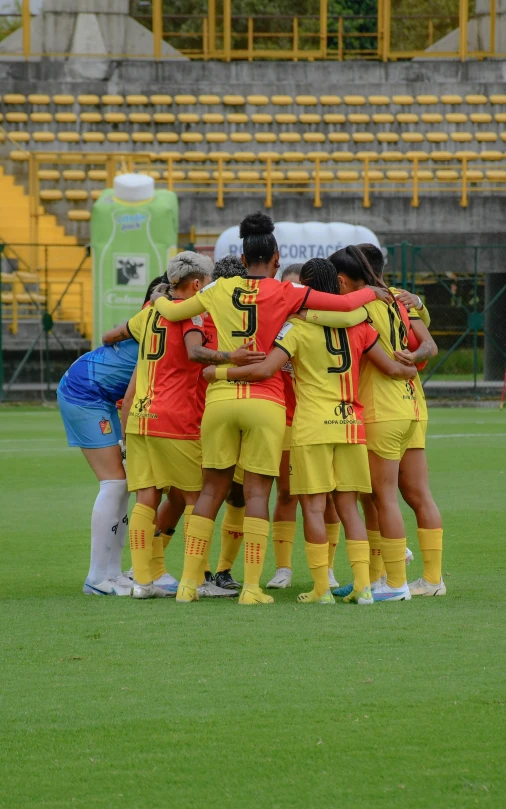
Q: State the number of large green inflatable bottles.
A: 1